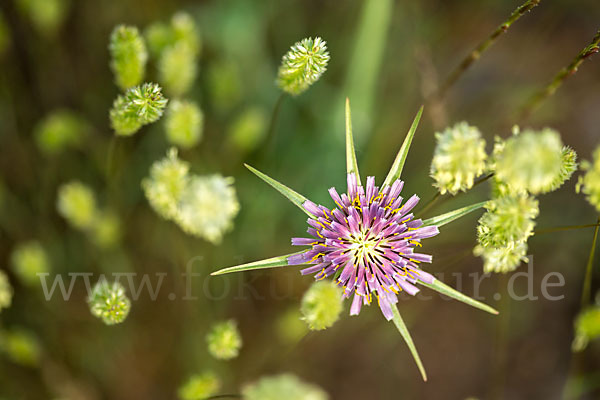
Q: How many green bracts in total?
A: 7